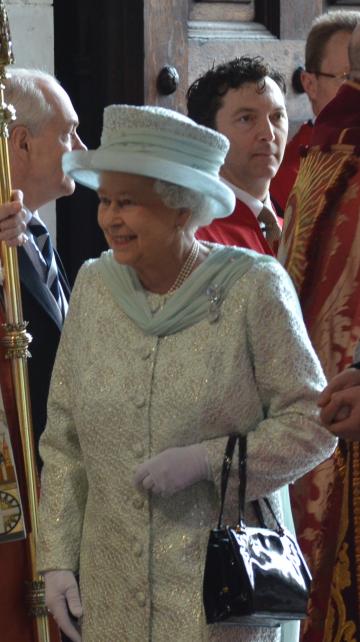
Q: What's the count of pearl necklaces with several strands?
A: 1